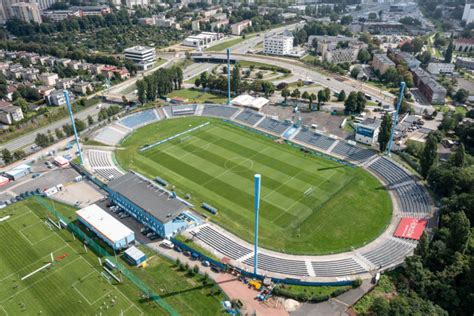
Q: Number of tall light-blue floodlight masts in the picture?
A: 4